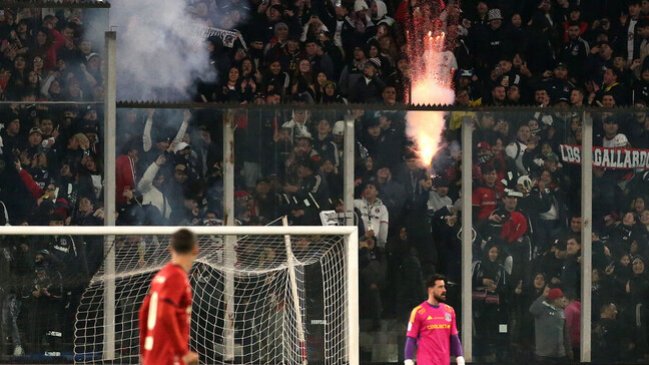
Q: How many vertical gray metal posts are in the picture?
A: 5